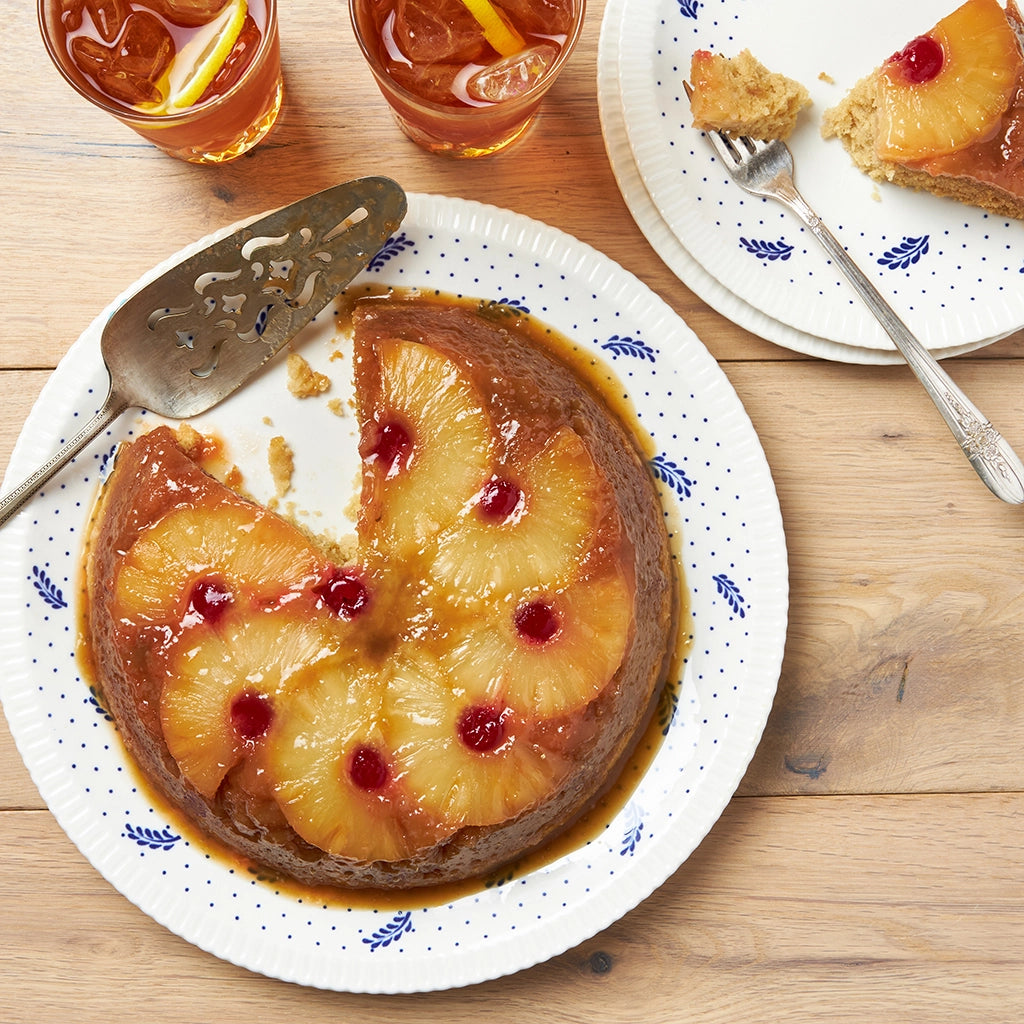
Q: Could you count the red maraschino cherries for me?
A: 9